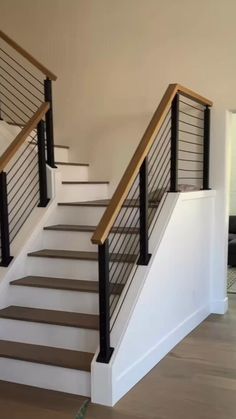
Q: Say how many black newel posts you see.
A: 7